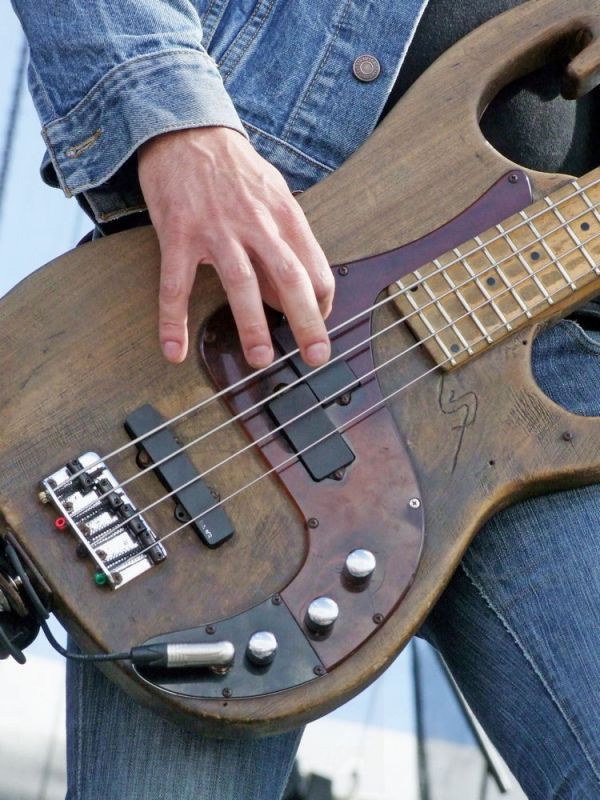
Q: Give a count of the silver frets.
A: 9